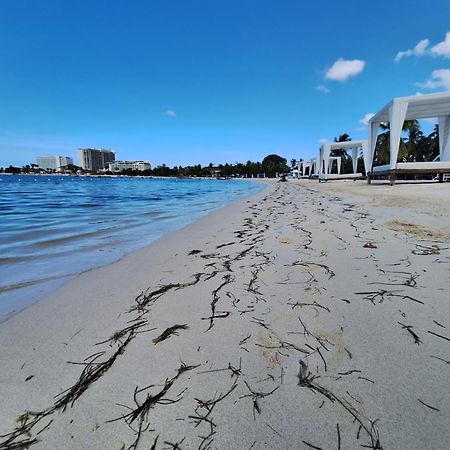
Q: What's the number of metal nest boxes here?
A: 0